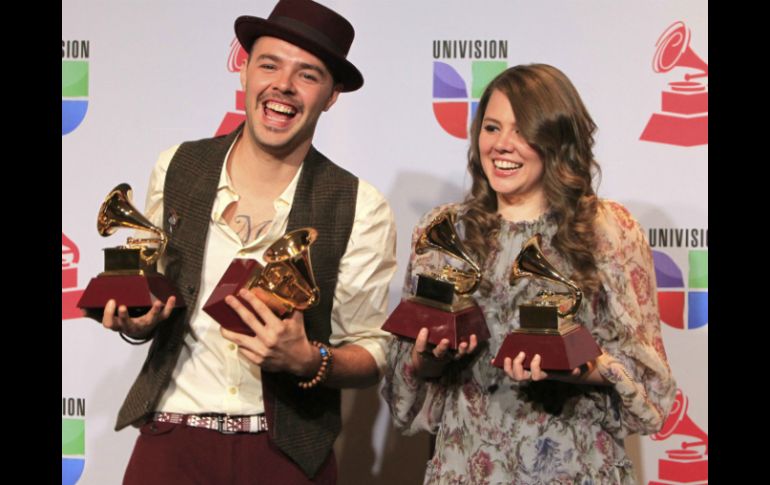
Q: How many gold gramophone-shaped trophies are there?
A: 4